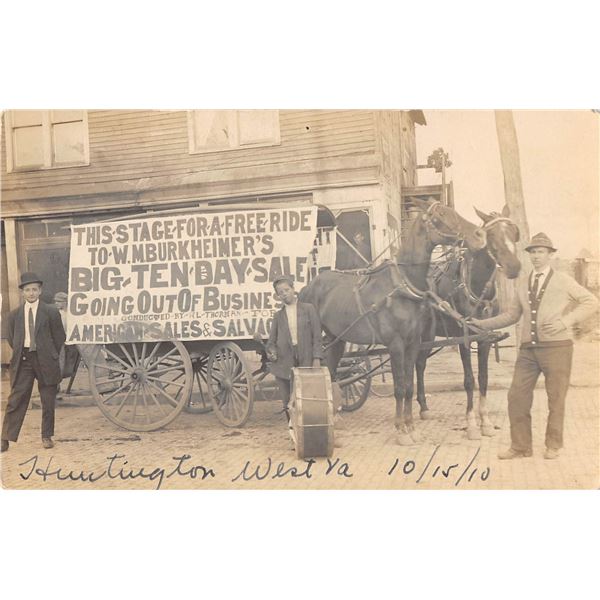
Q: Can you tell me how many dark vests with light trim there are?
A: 0